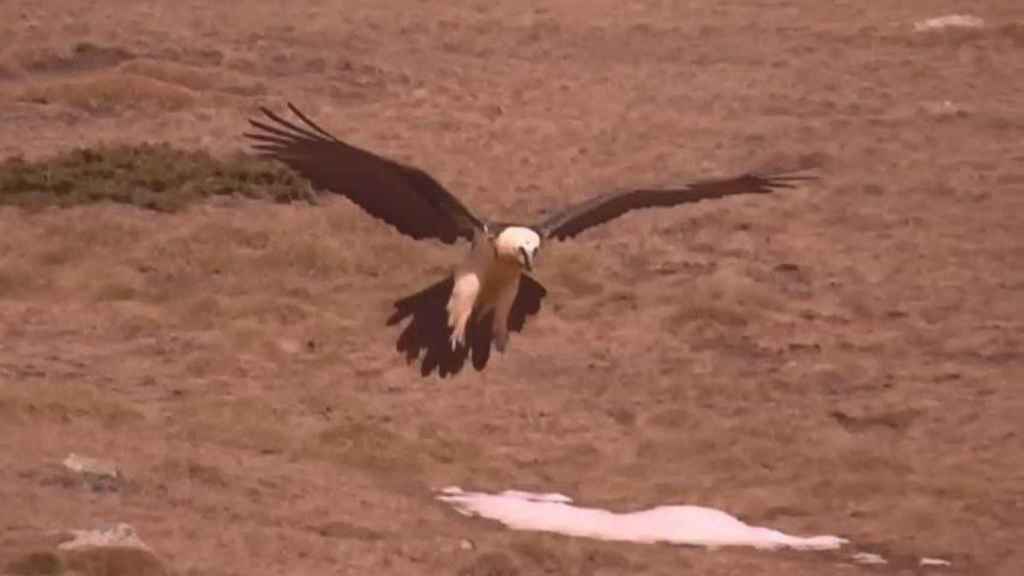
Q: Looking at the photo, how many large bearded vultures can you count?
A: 1